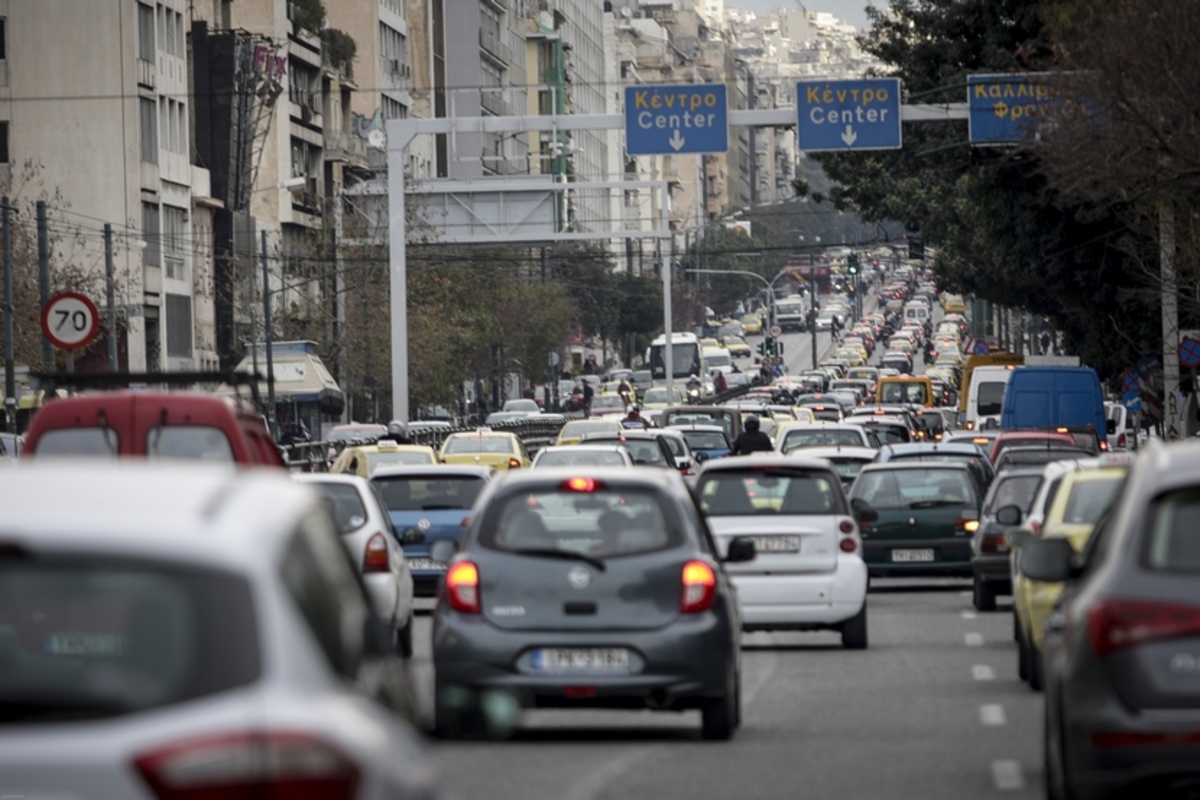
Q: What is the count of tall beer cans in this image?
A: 0